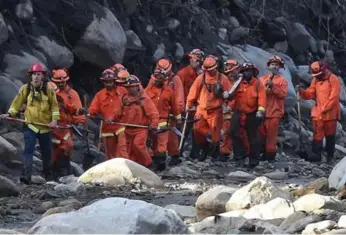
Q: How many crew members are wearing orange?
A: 13